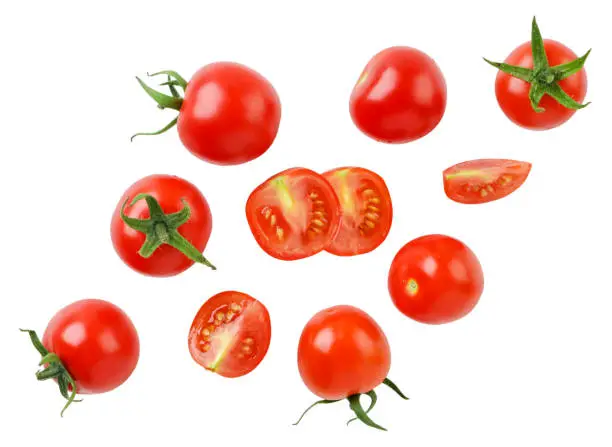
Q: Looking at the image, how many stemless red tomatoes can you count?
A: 2